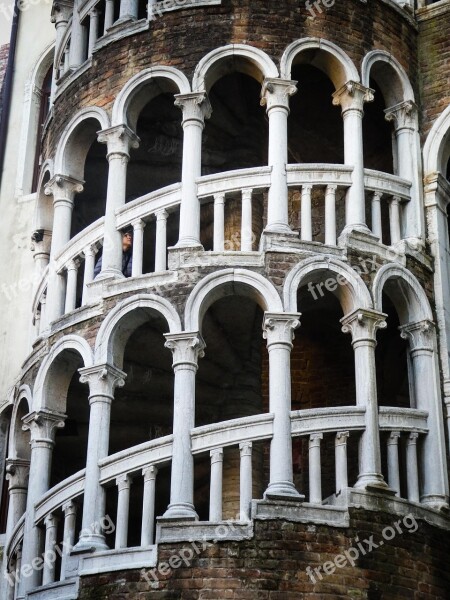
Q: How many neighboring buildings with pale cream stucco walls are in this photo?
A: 1